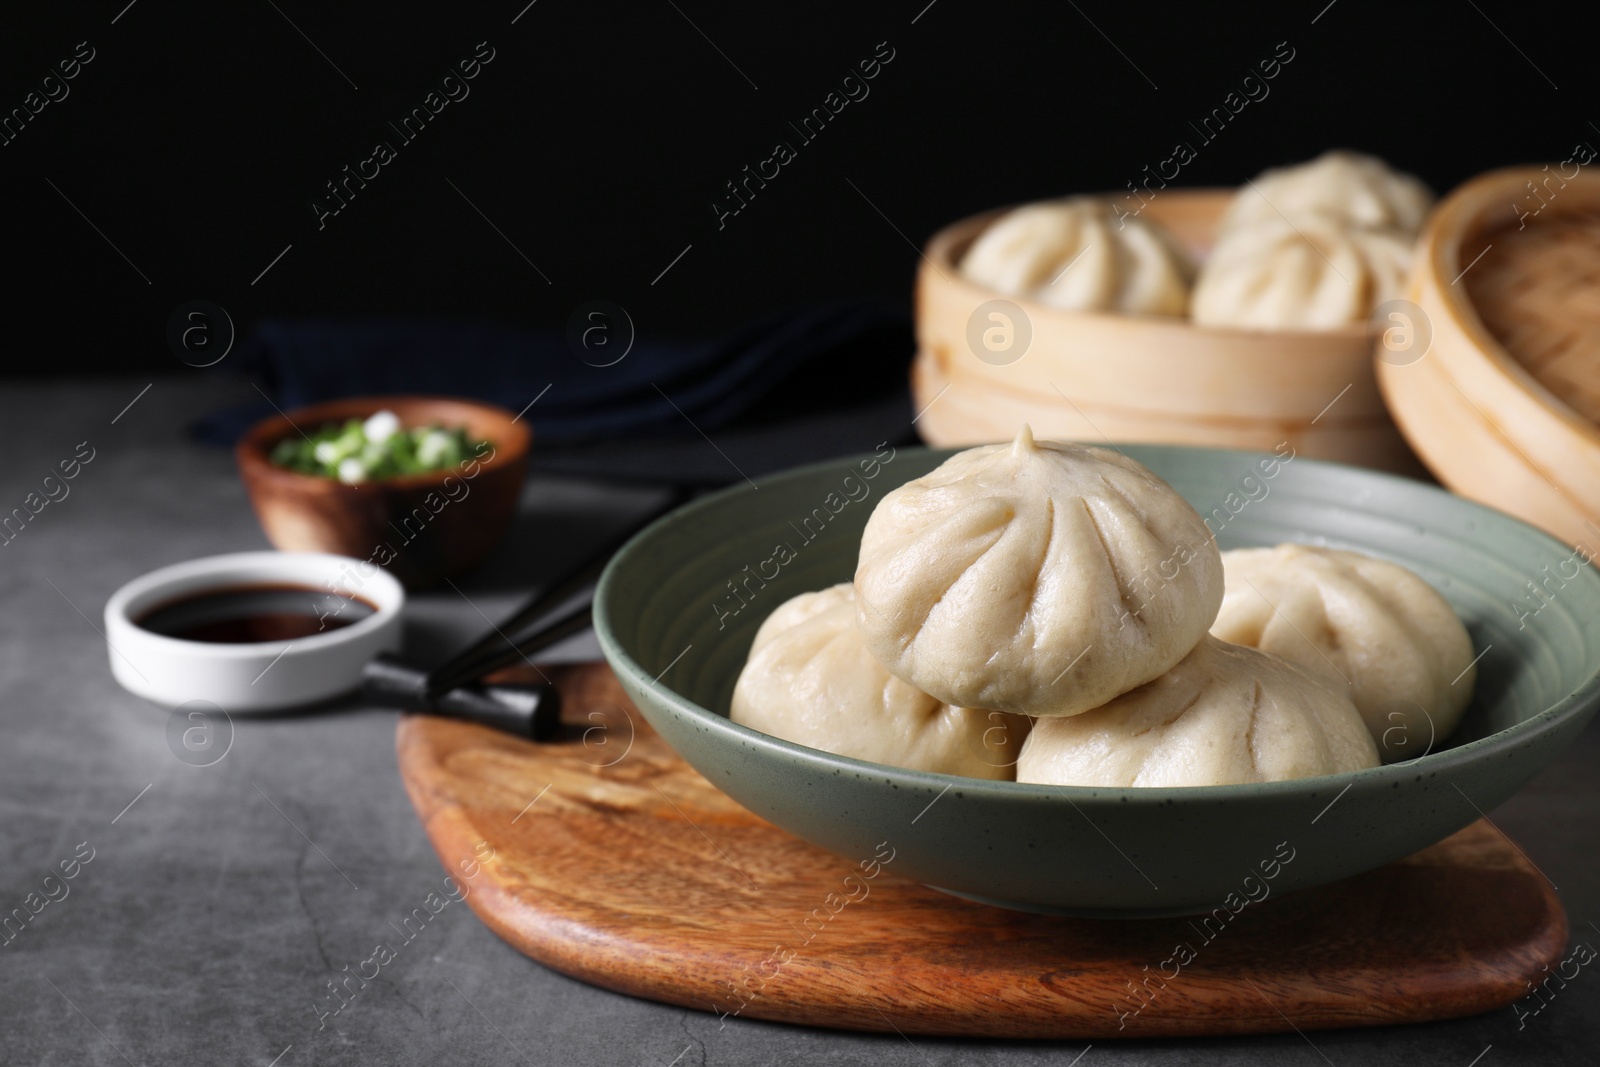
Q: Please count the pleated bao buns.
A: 7